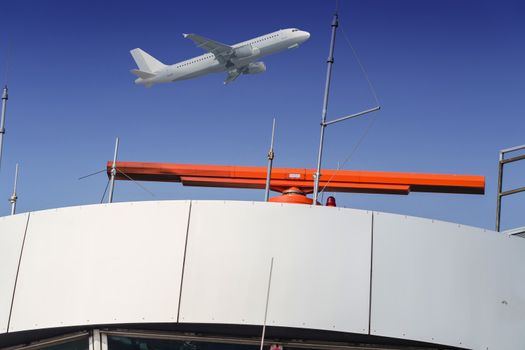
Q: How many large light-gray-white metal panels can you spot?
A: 4